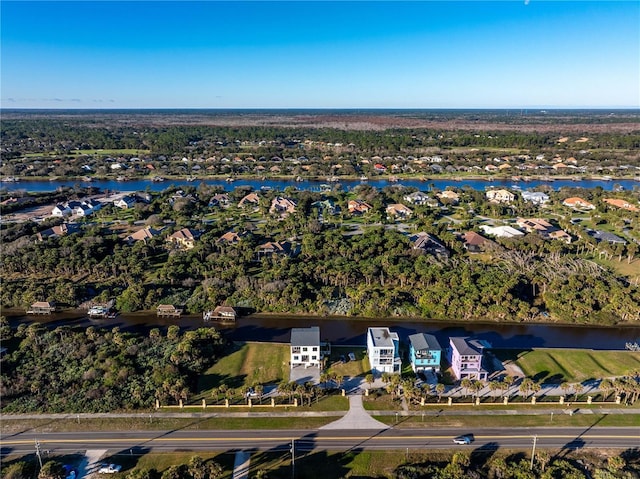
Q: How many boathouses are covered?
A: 3